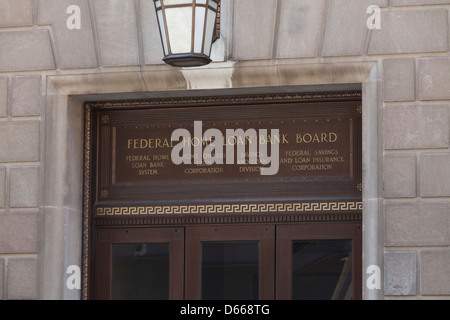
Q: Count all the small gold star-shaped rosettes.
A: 4